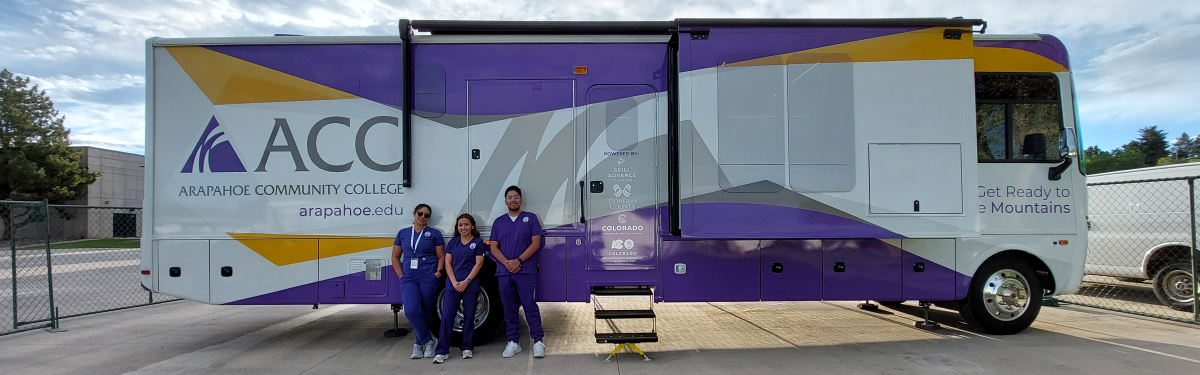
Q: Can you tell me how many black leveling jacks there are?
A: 3